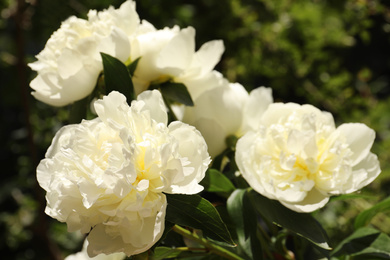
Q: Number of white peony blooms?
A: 5